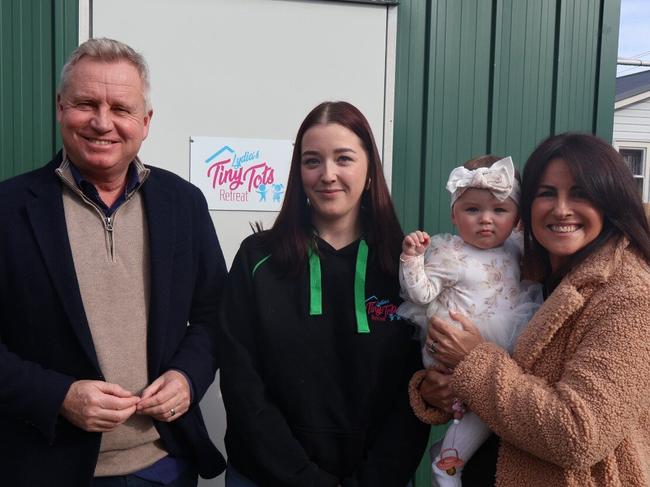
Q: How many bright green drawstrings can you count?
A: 2